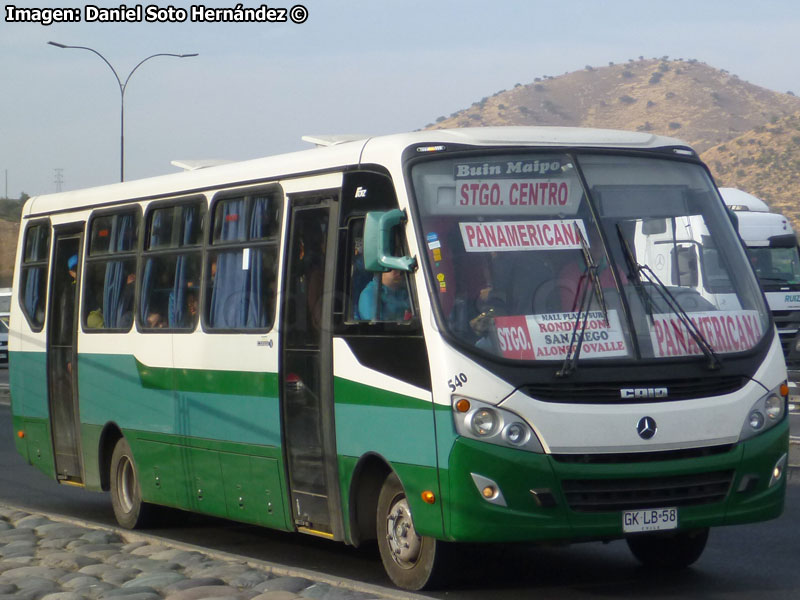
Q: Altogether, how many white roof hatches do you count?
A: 2